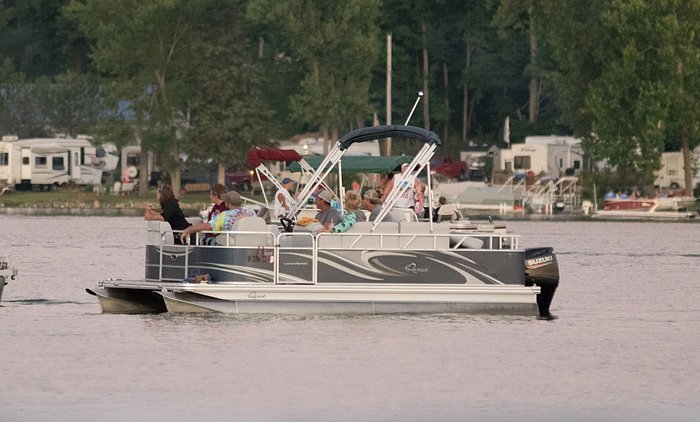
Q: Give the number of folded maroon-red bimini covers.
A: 1